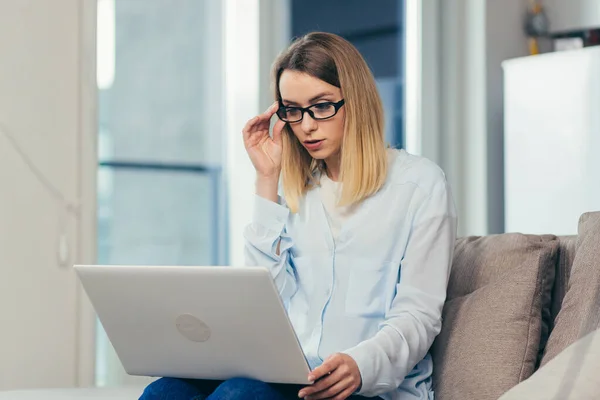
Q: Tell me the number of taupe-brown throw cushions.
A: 2